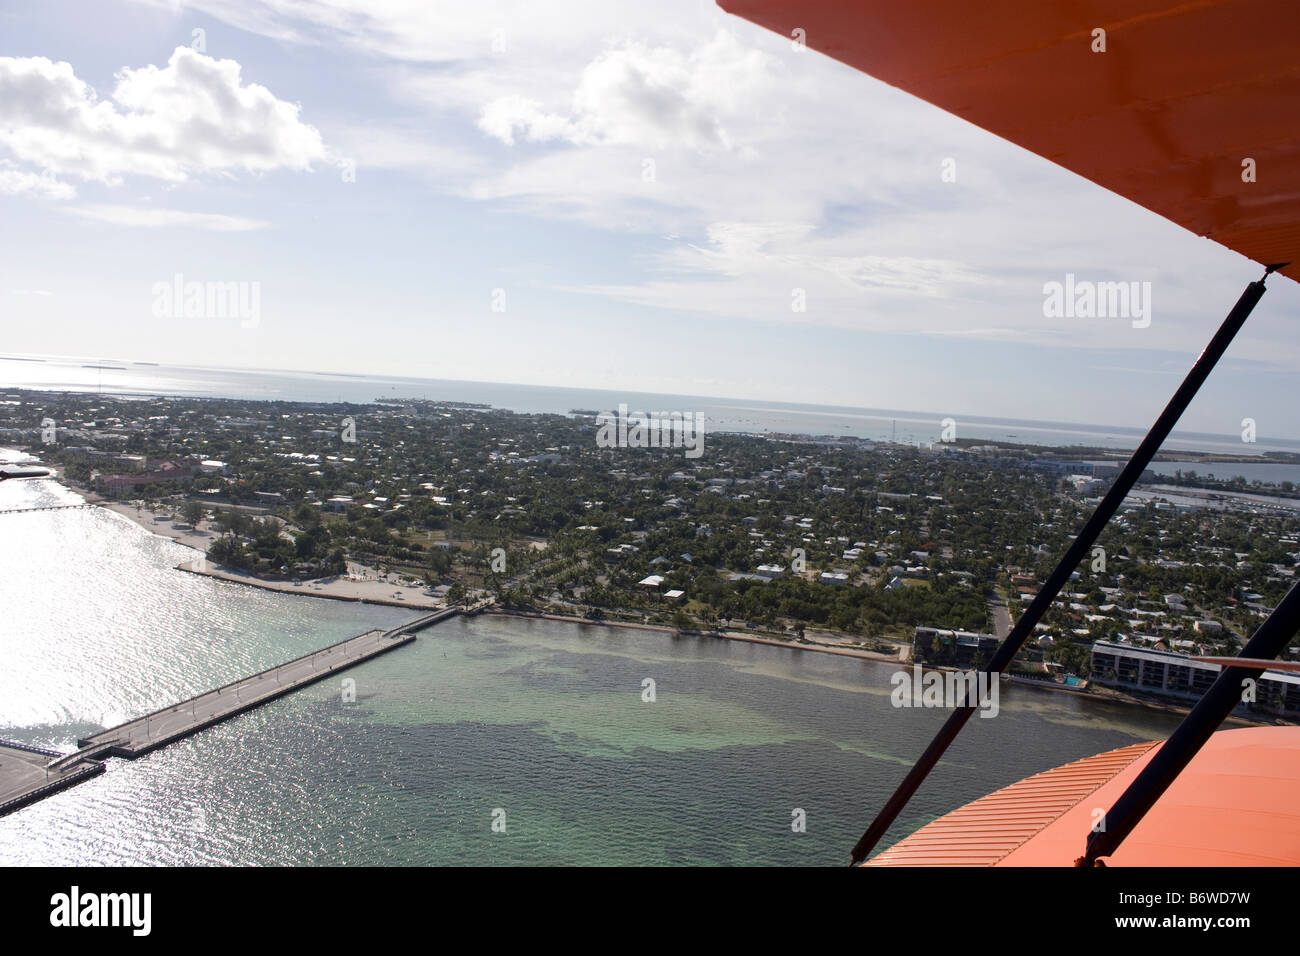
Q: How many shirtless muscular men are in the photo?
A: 0